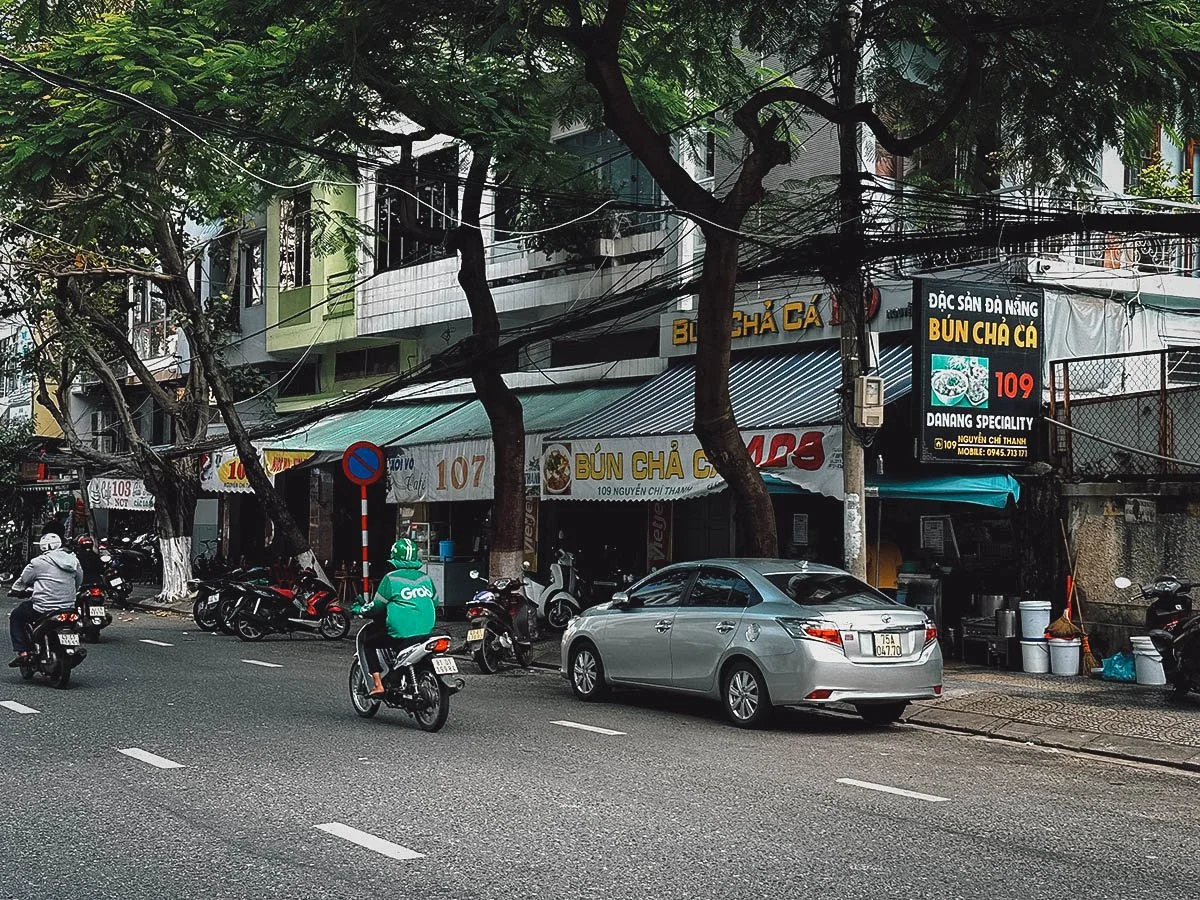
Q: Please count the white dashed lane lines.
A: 7